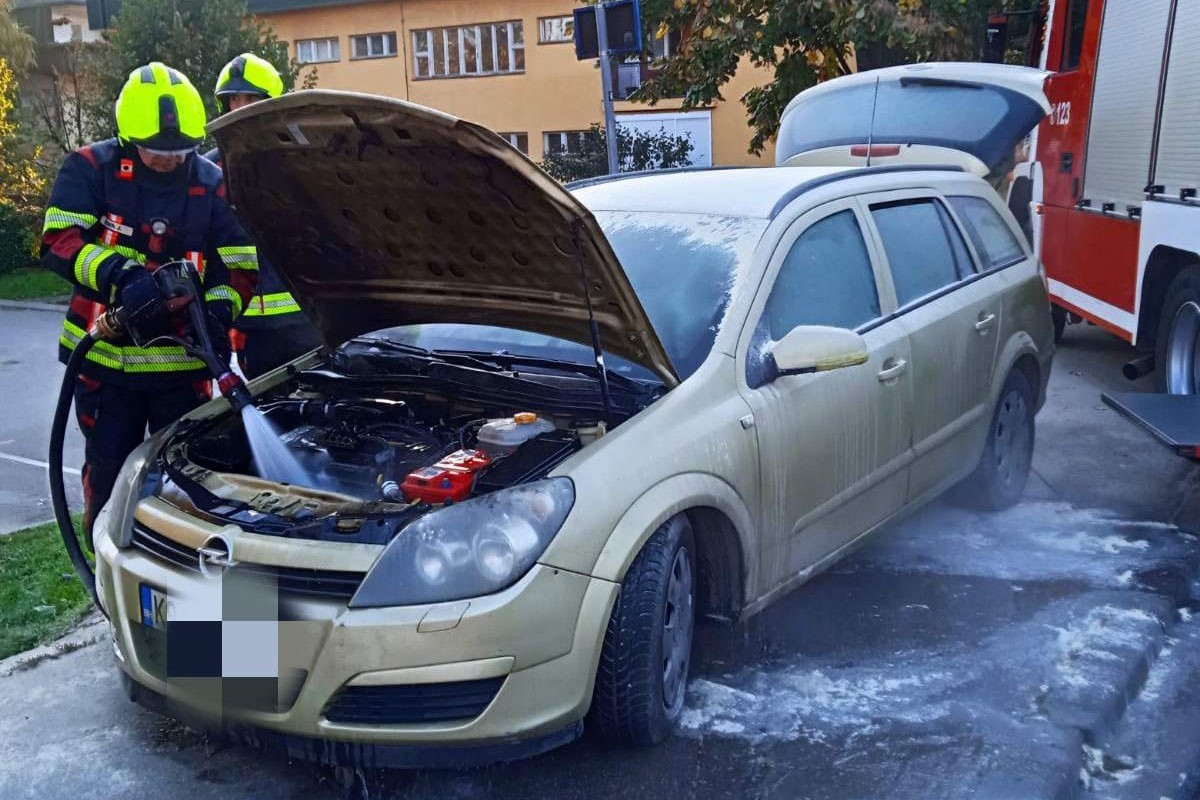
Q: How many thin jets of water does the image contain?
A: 1